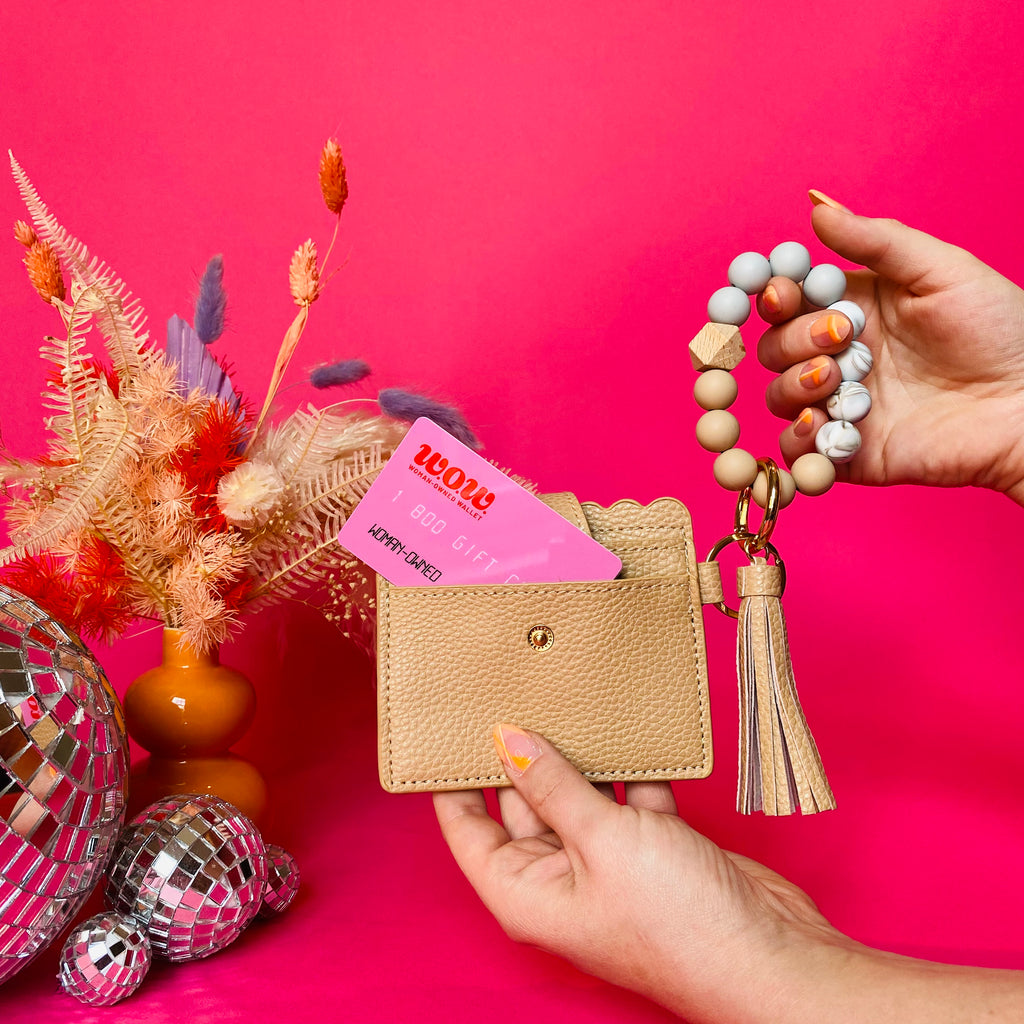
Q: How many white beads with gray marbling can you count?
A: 4